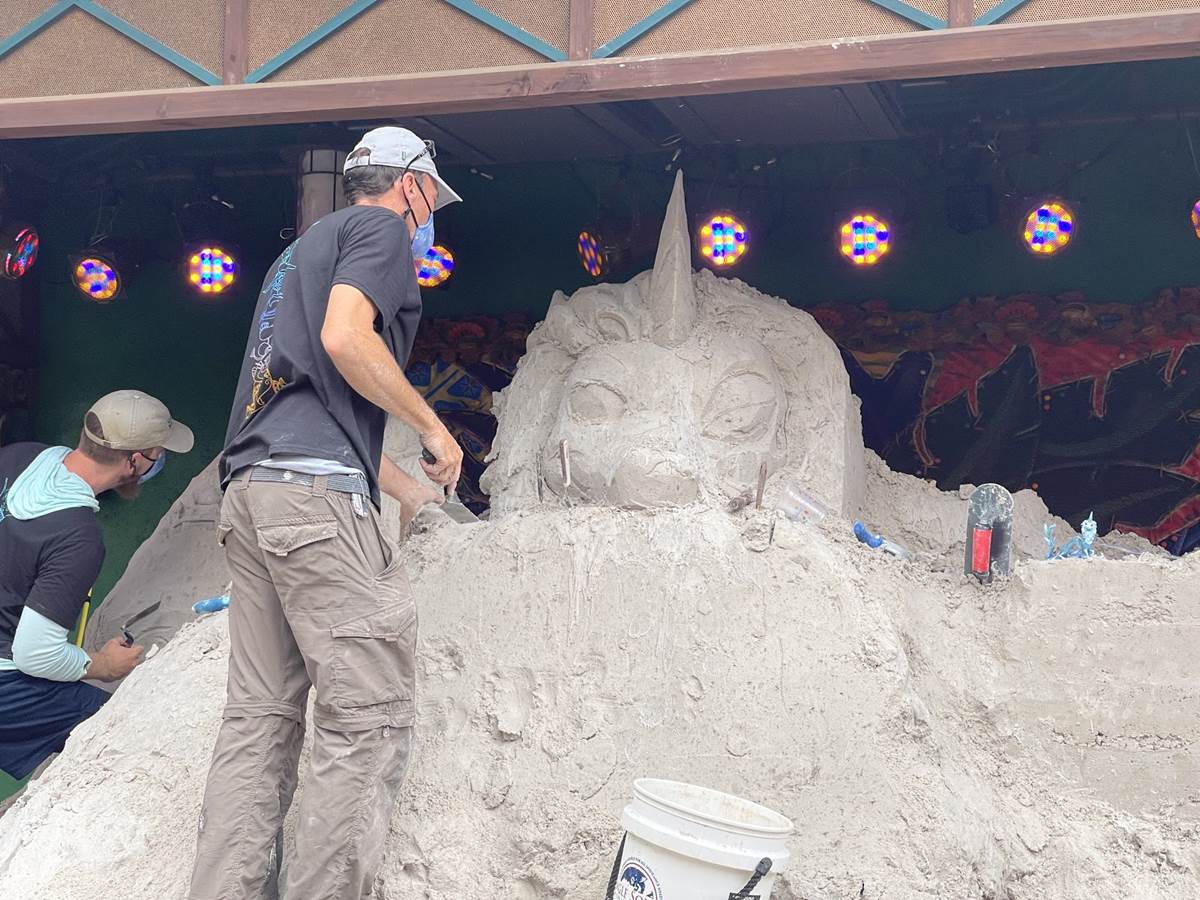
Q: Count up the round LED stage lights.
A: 9